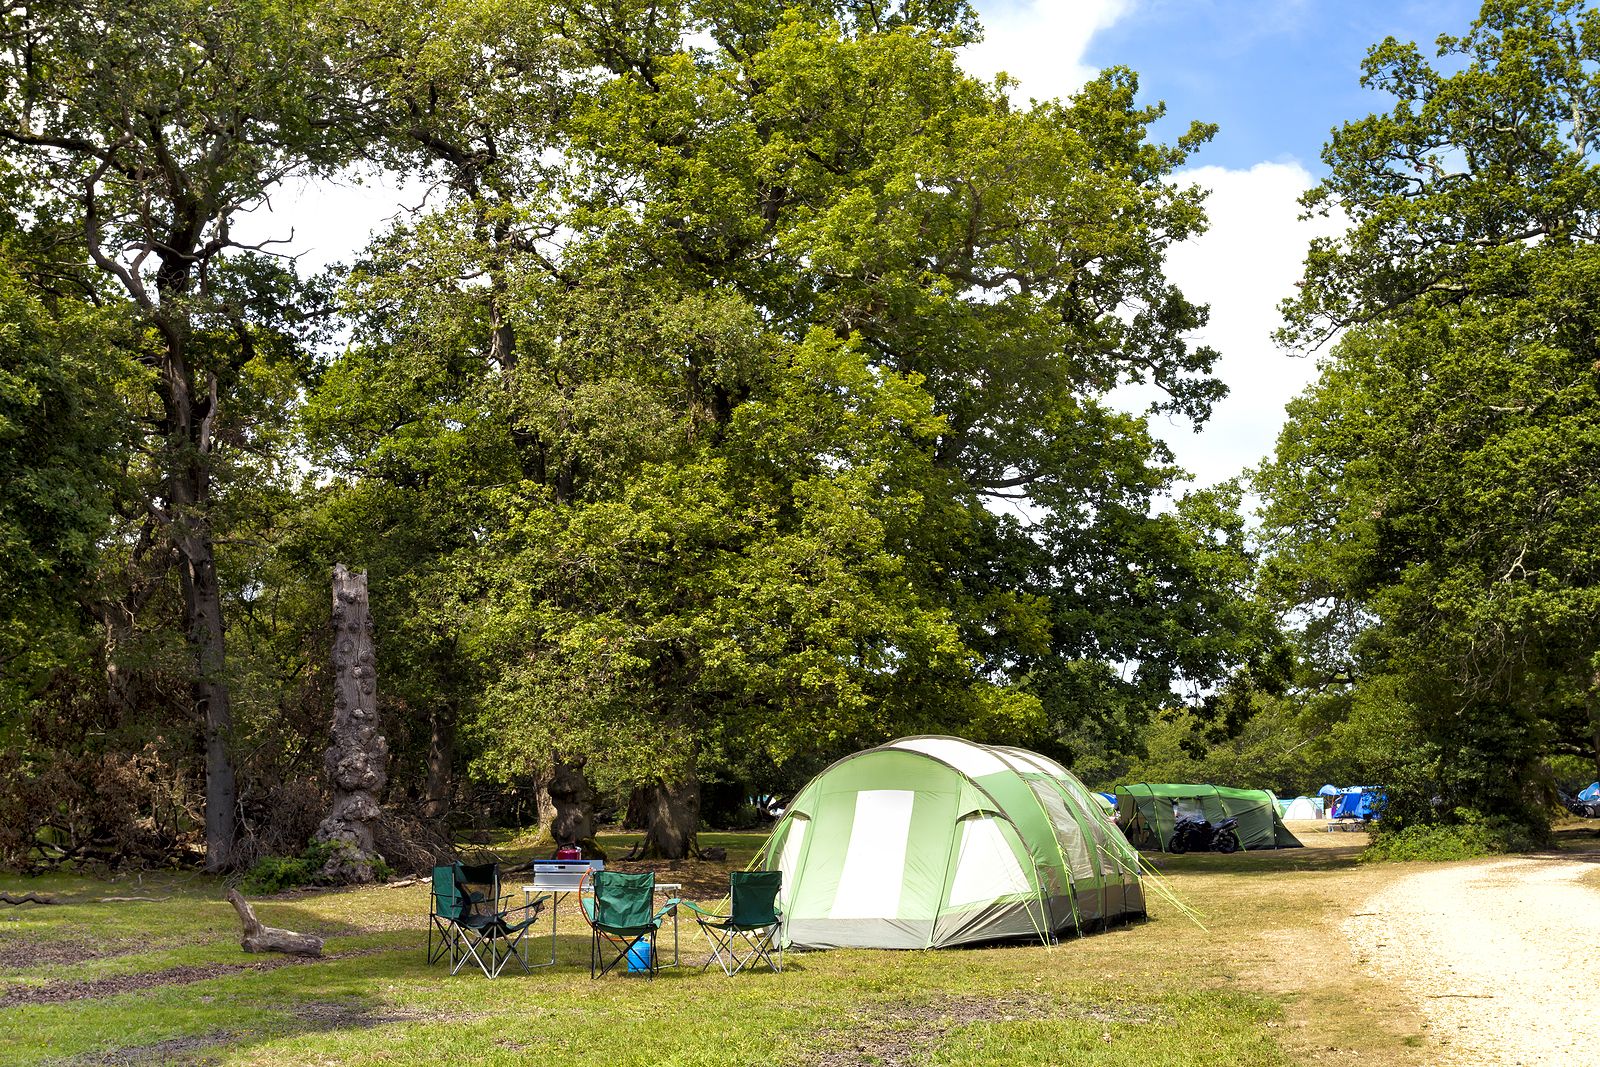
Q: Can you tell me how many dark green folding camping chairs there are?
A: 4